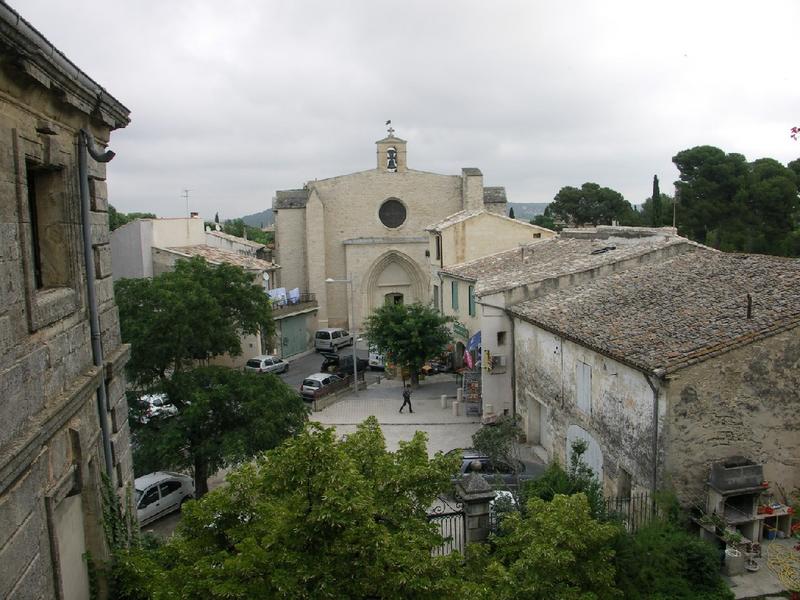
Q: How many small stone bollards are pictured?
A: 3